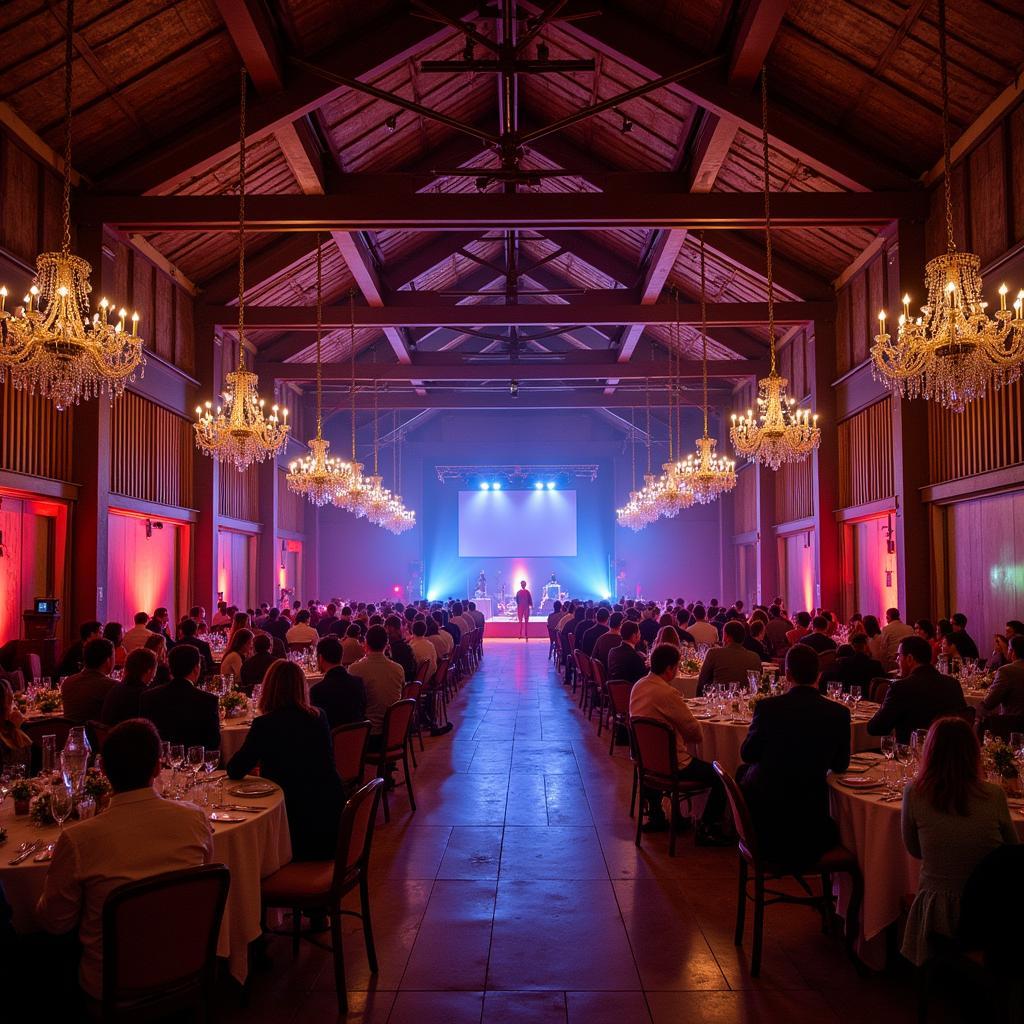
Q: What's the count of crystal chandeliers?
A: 12